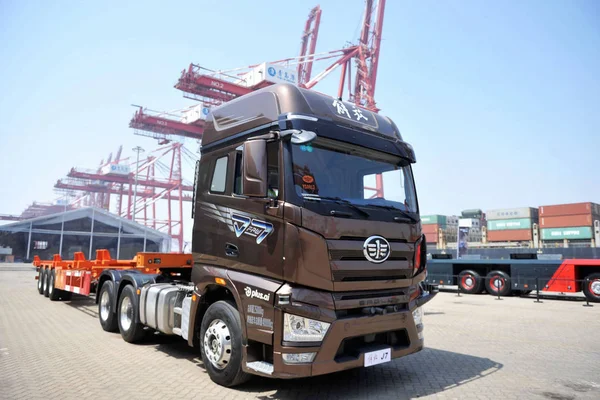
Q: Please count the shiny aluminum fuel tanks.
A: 1